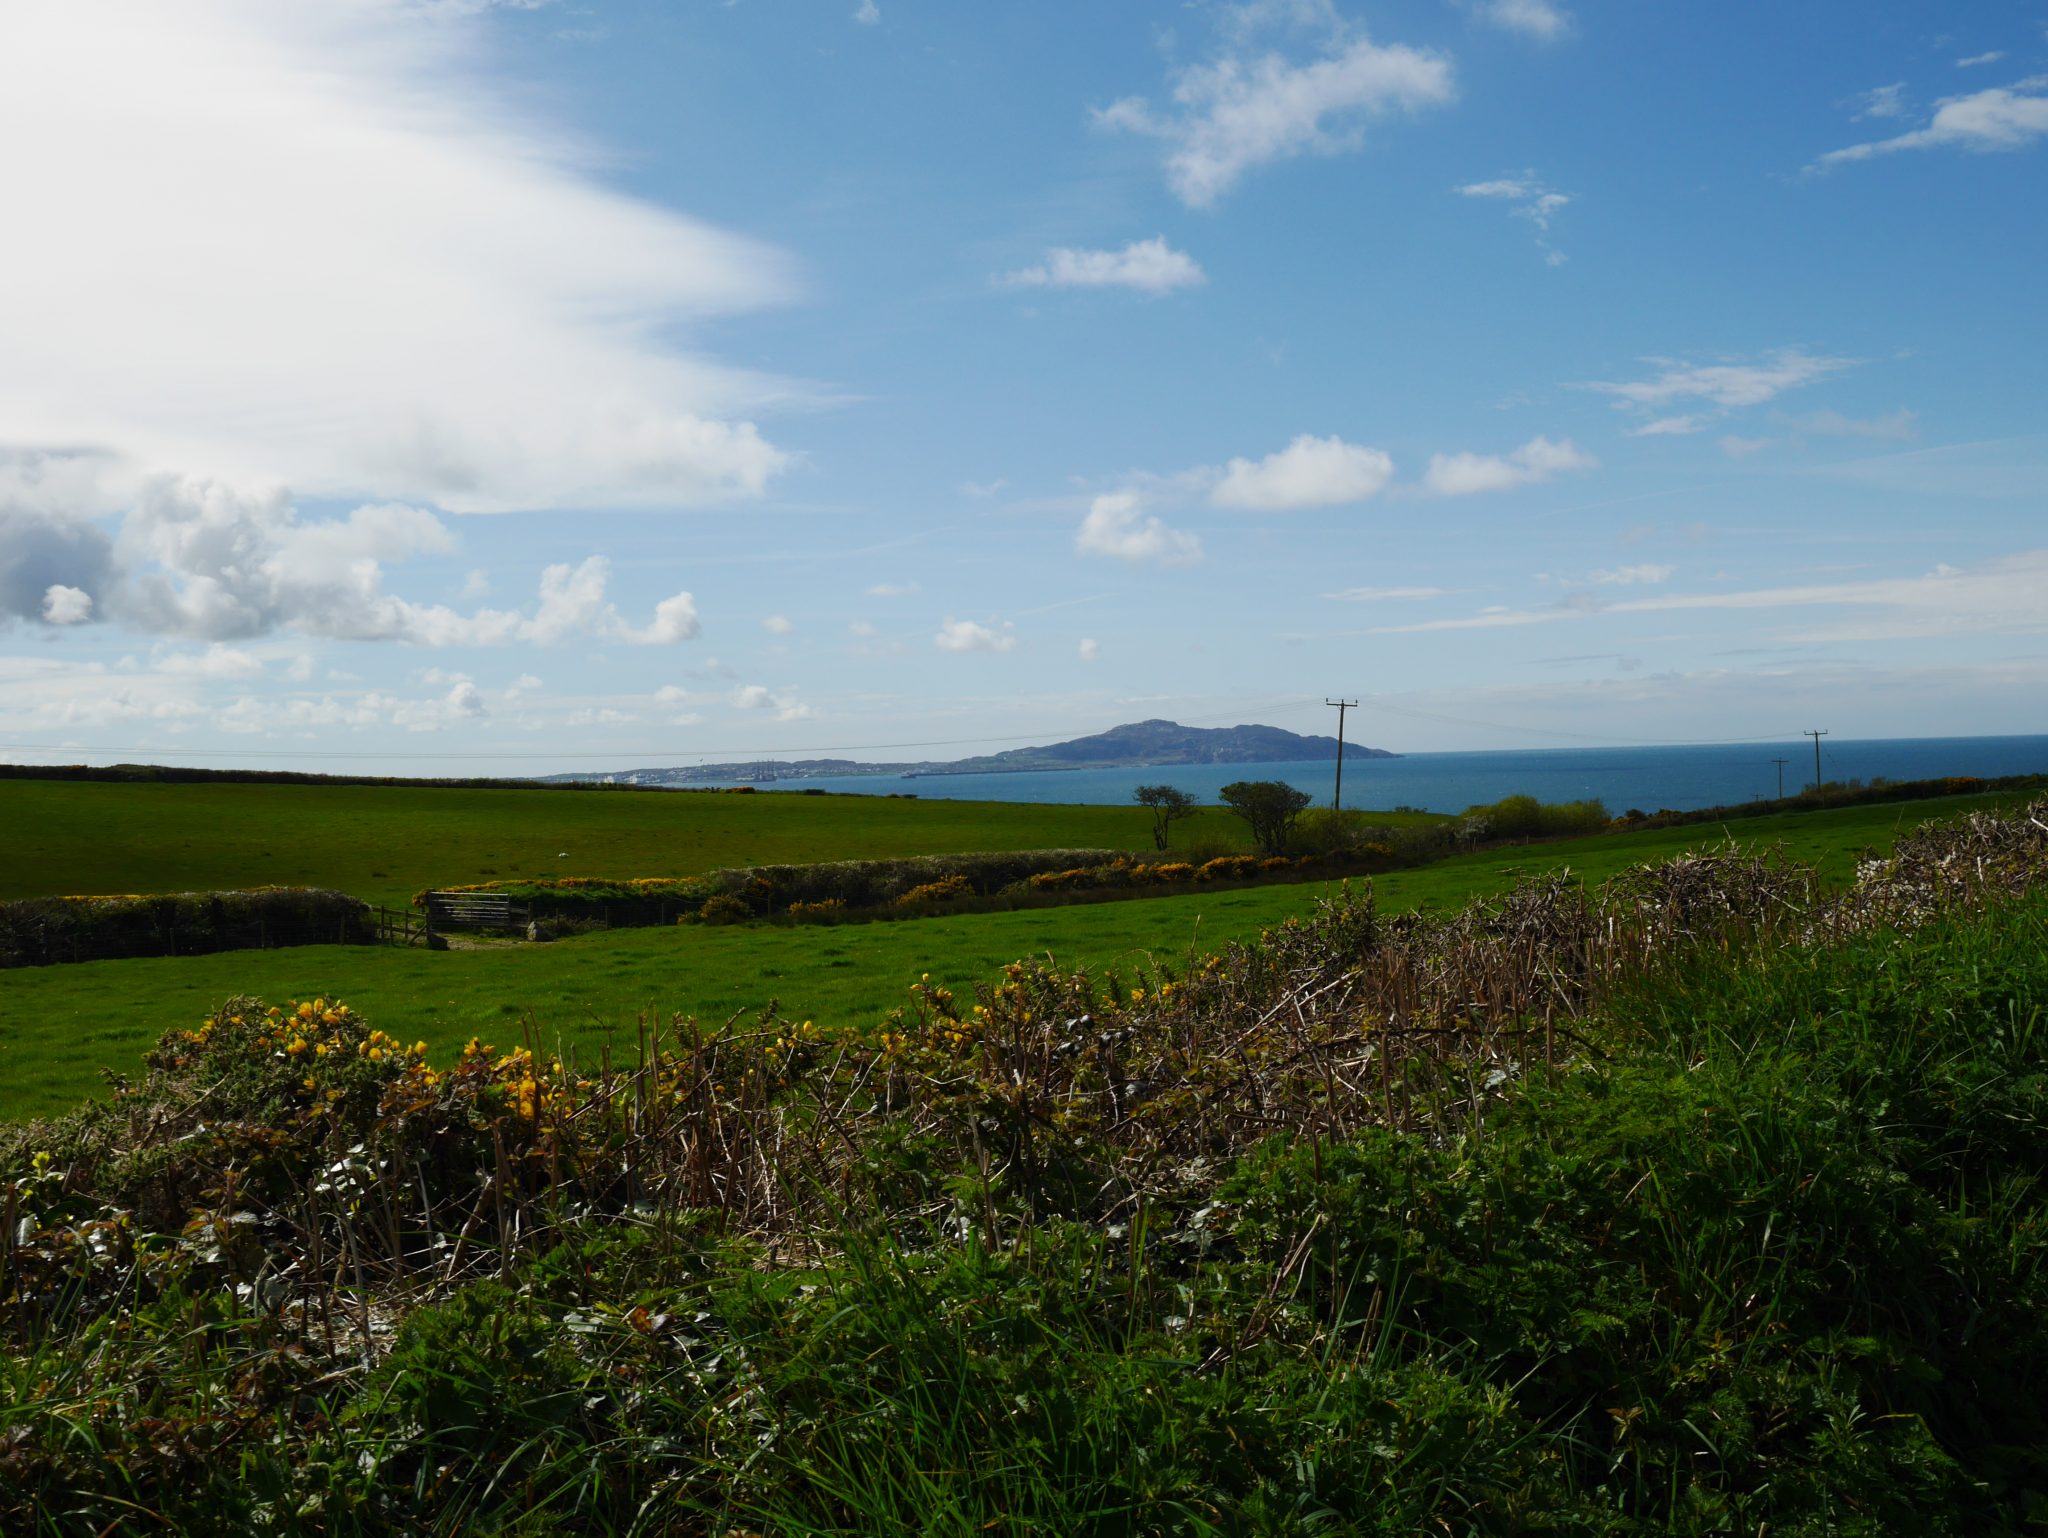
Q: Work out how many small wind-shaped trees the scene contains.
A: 2